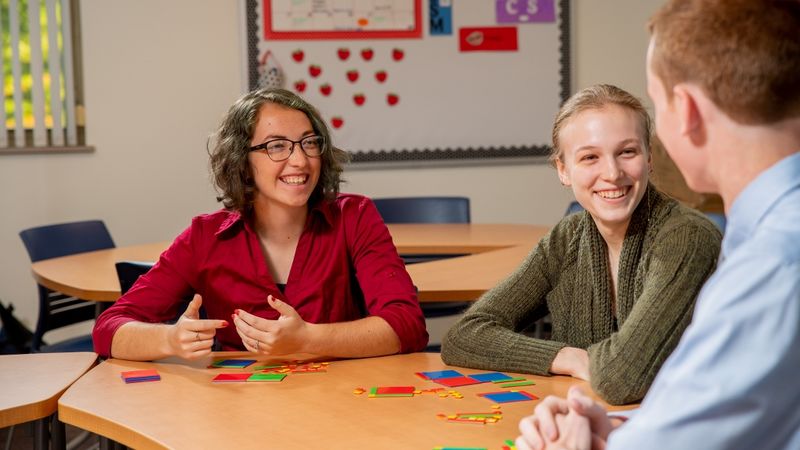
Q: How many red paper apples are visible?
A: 12